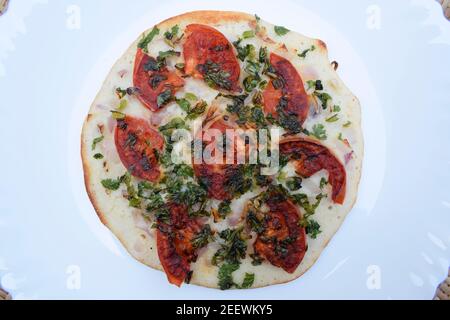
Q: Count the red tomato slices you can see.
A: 8